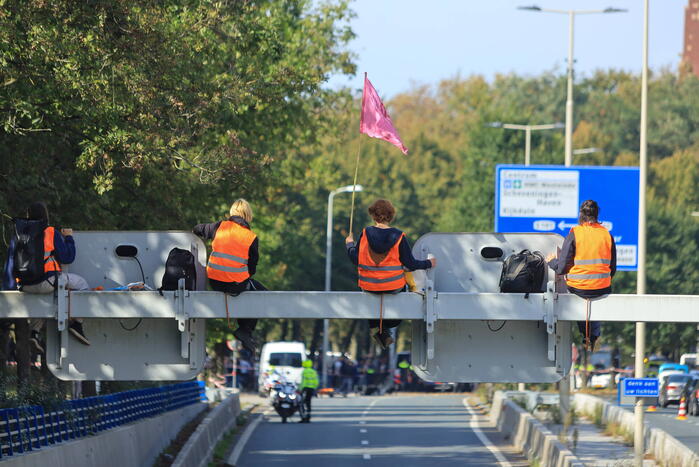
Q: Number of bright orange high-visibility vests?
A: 4